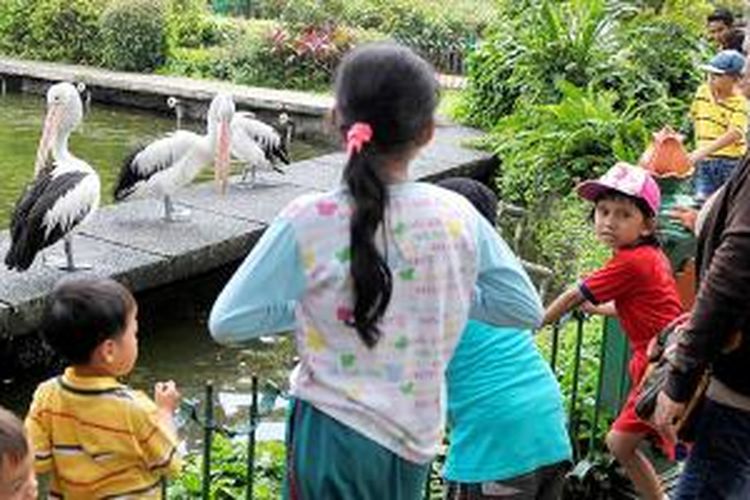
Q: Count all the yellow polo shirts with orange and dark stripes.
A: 1